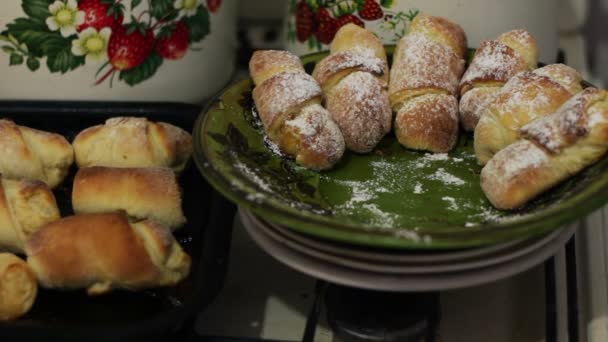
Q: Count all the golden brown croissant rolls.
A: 12